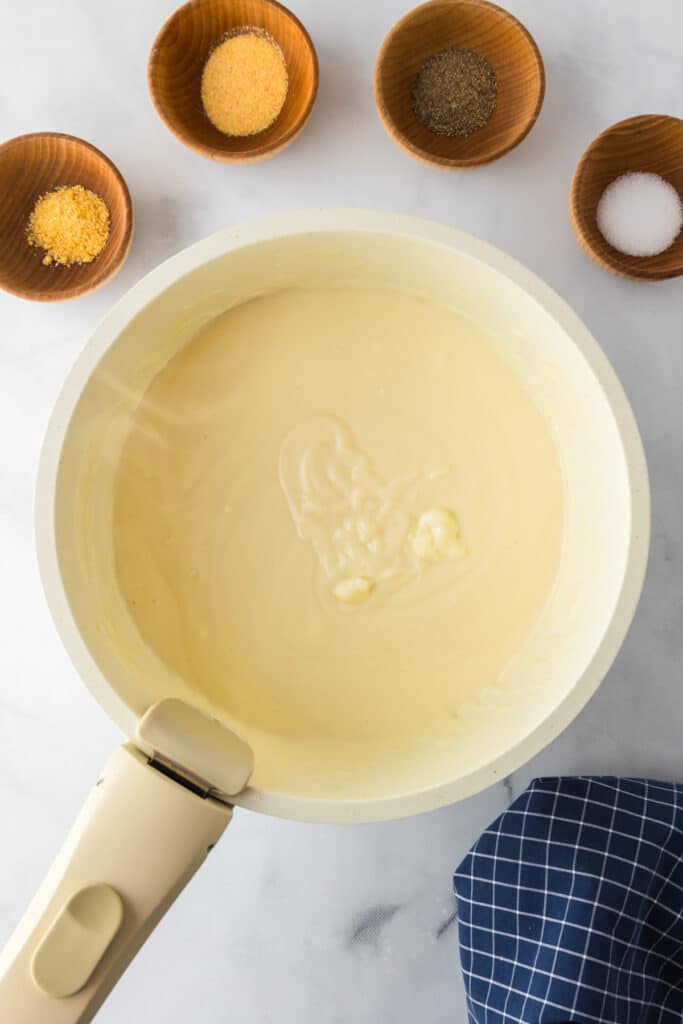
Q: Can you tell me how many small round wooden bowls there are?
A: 4